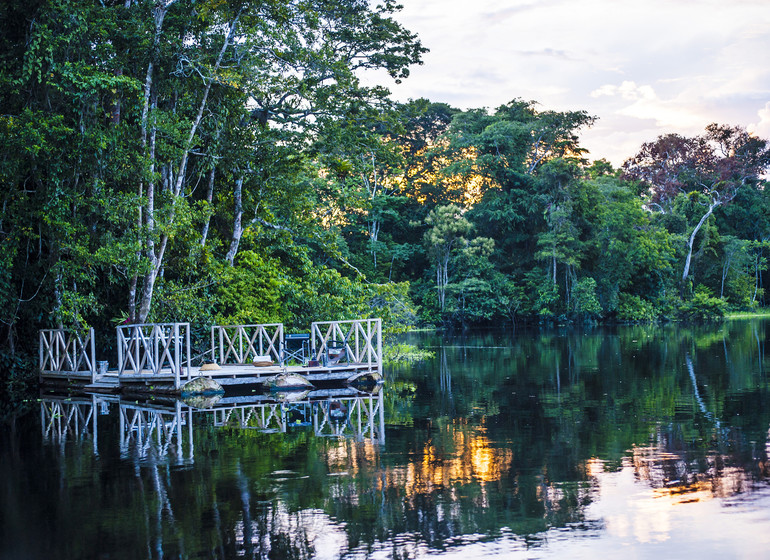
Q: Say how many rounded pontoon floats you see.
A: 3